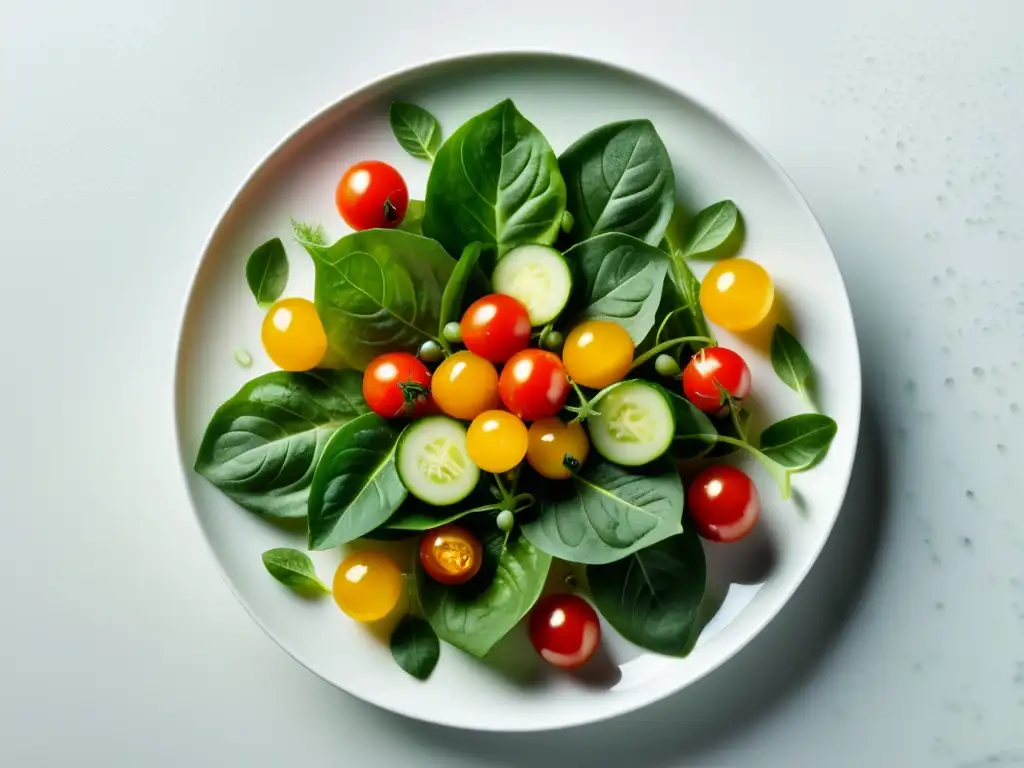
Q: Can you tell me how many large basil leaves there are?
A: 9